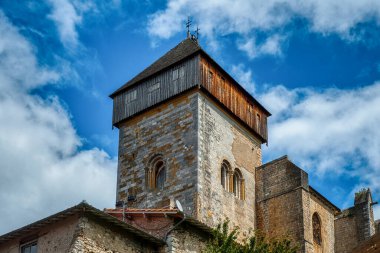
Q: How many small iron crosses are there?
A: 2